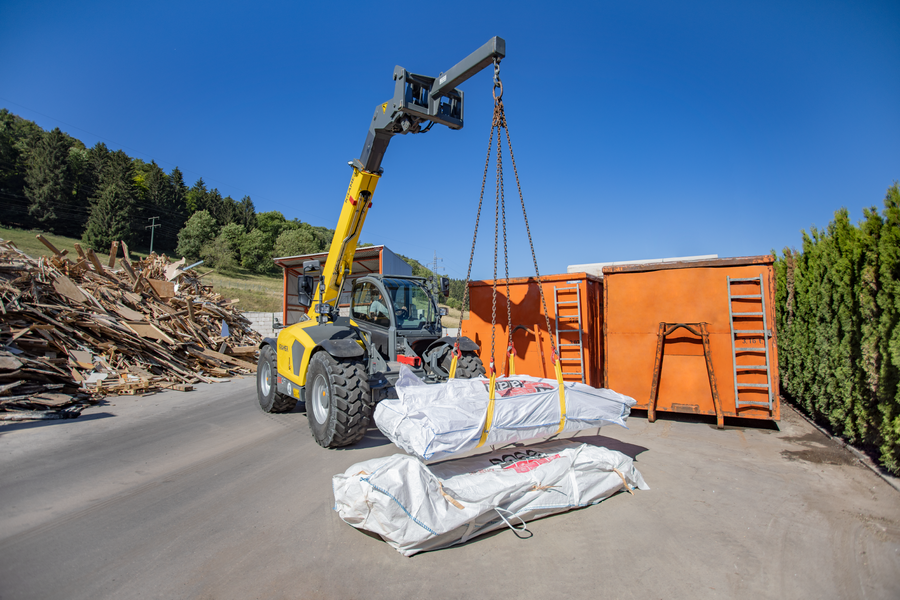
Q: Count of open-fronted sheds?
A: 1